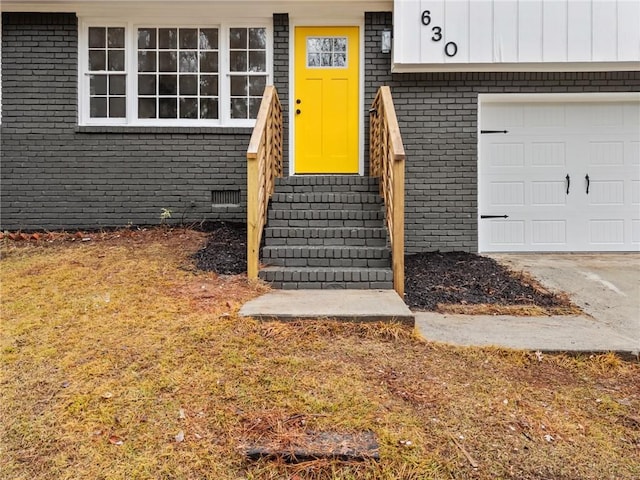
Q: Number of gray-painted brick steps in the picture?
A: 6